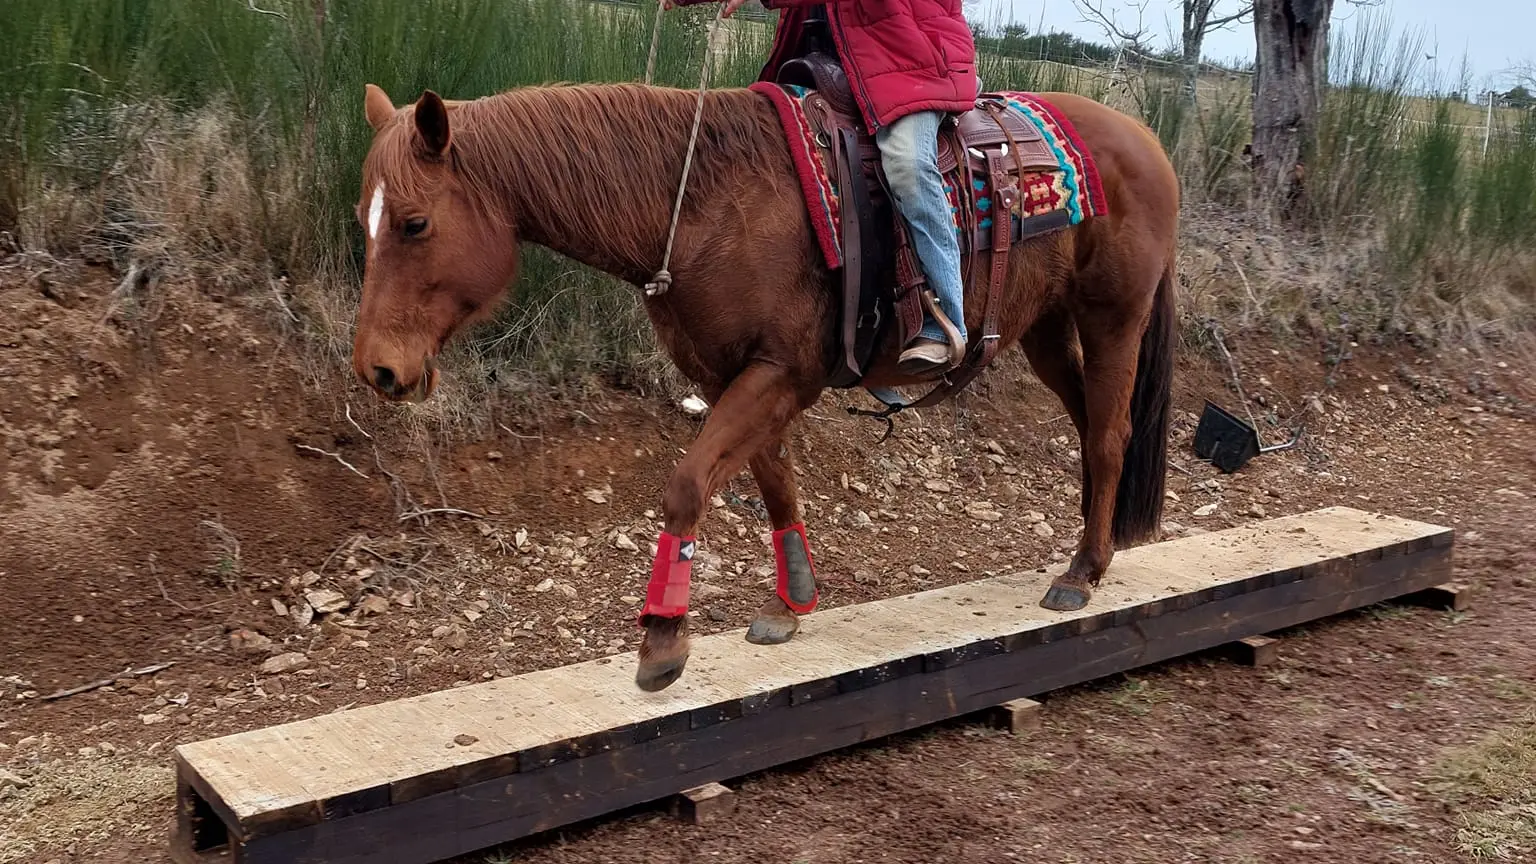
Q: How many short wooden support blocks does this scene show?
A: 4